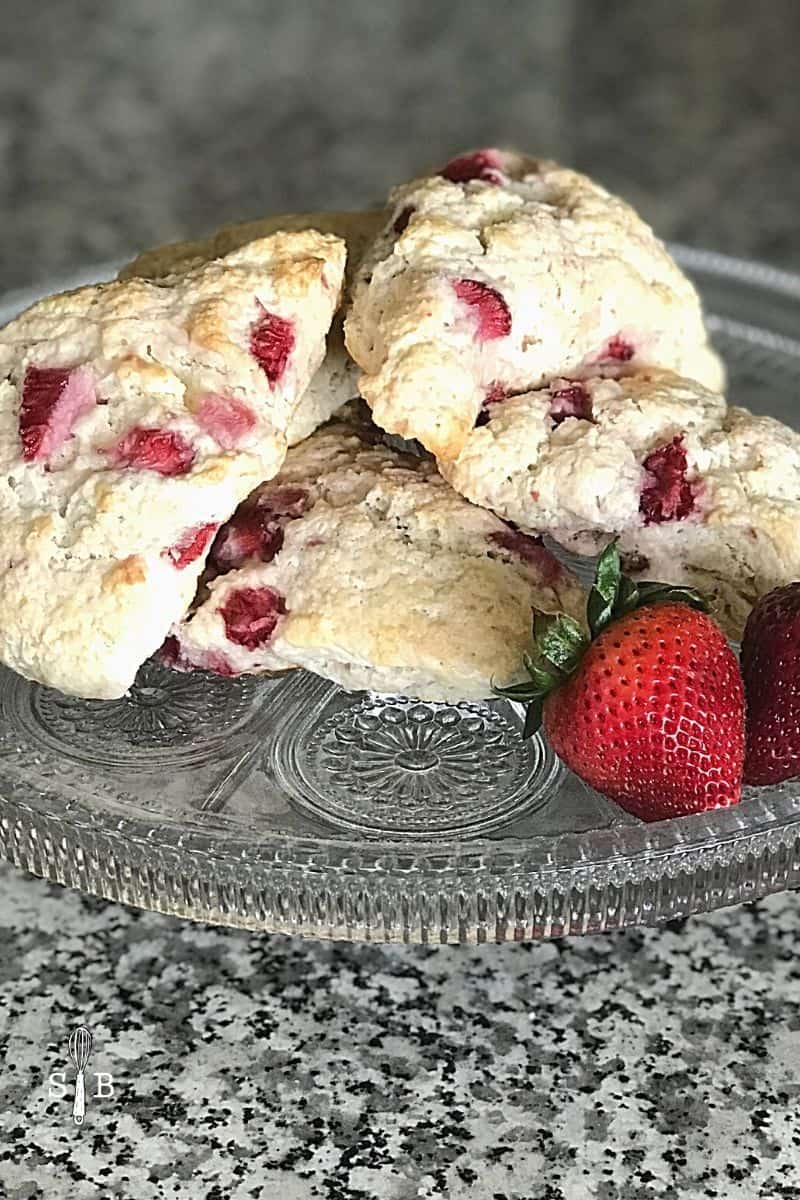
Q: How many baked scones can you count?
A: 5